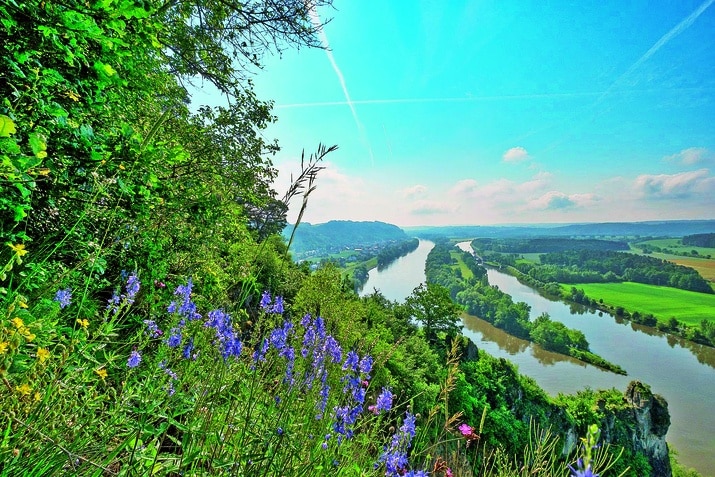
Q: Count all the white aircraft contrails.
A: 3